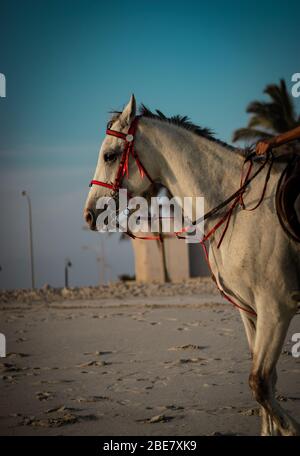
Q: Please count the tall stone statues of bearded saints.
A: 0